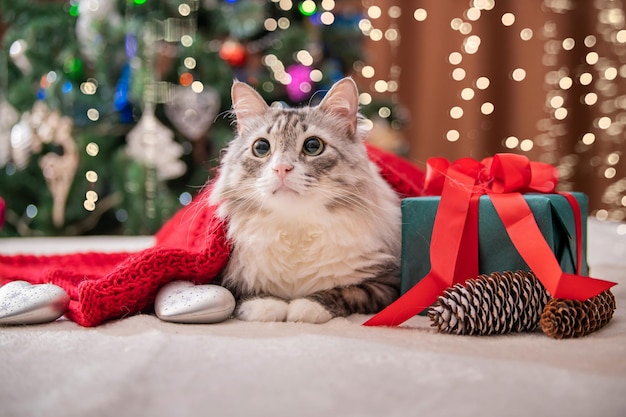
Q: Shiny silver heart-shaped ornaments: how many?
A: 2